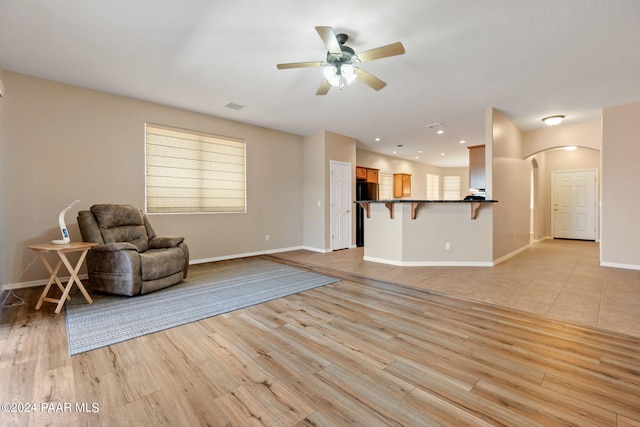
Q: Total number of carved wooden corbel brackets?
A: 4